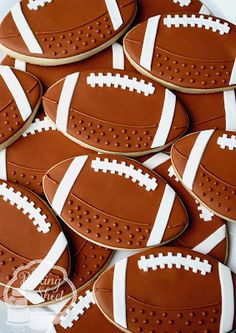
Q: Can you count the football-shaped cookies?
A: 15